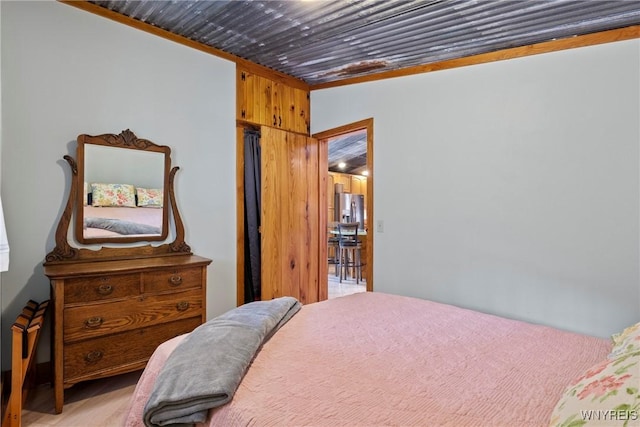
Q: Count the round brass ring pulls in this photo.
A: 5